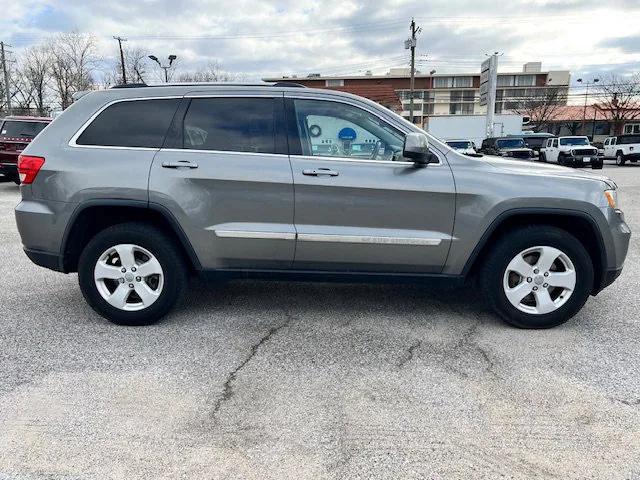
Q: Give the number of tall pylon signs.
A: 1